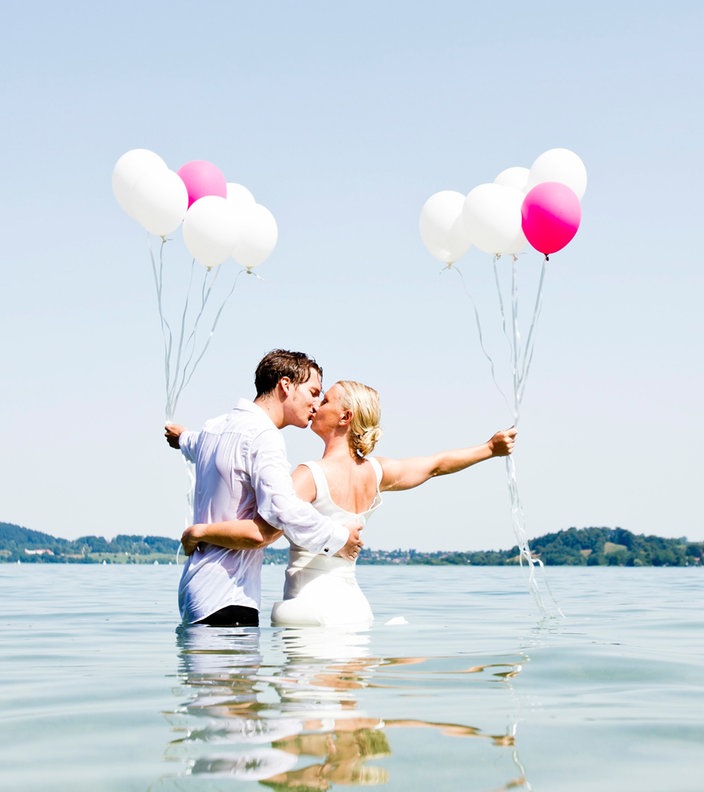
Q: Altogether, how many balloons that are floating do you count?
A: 11